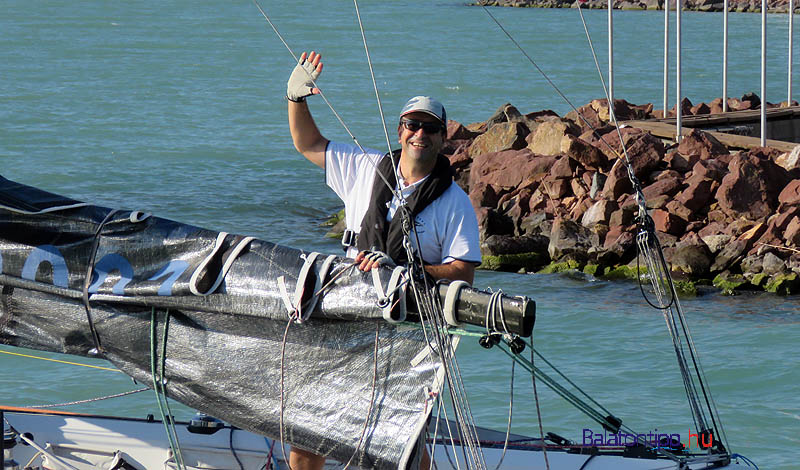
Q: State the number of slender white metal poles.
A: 6